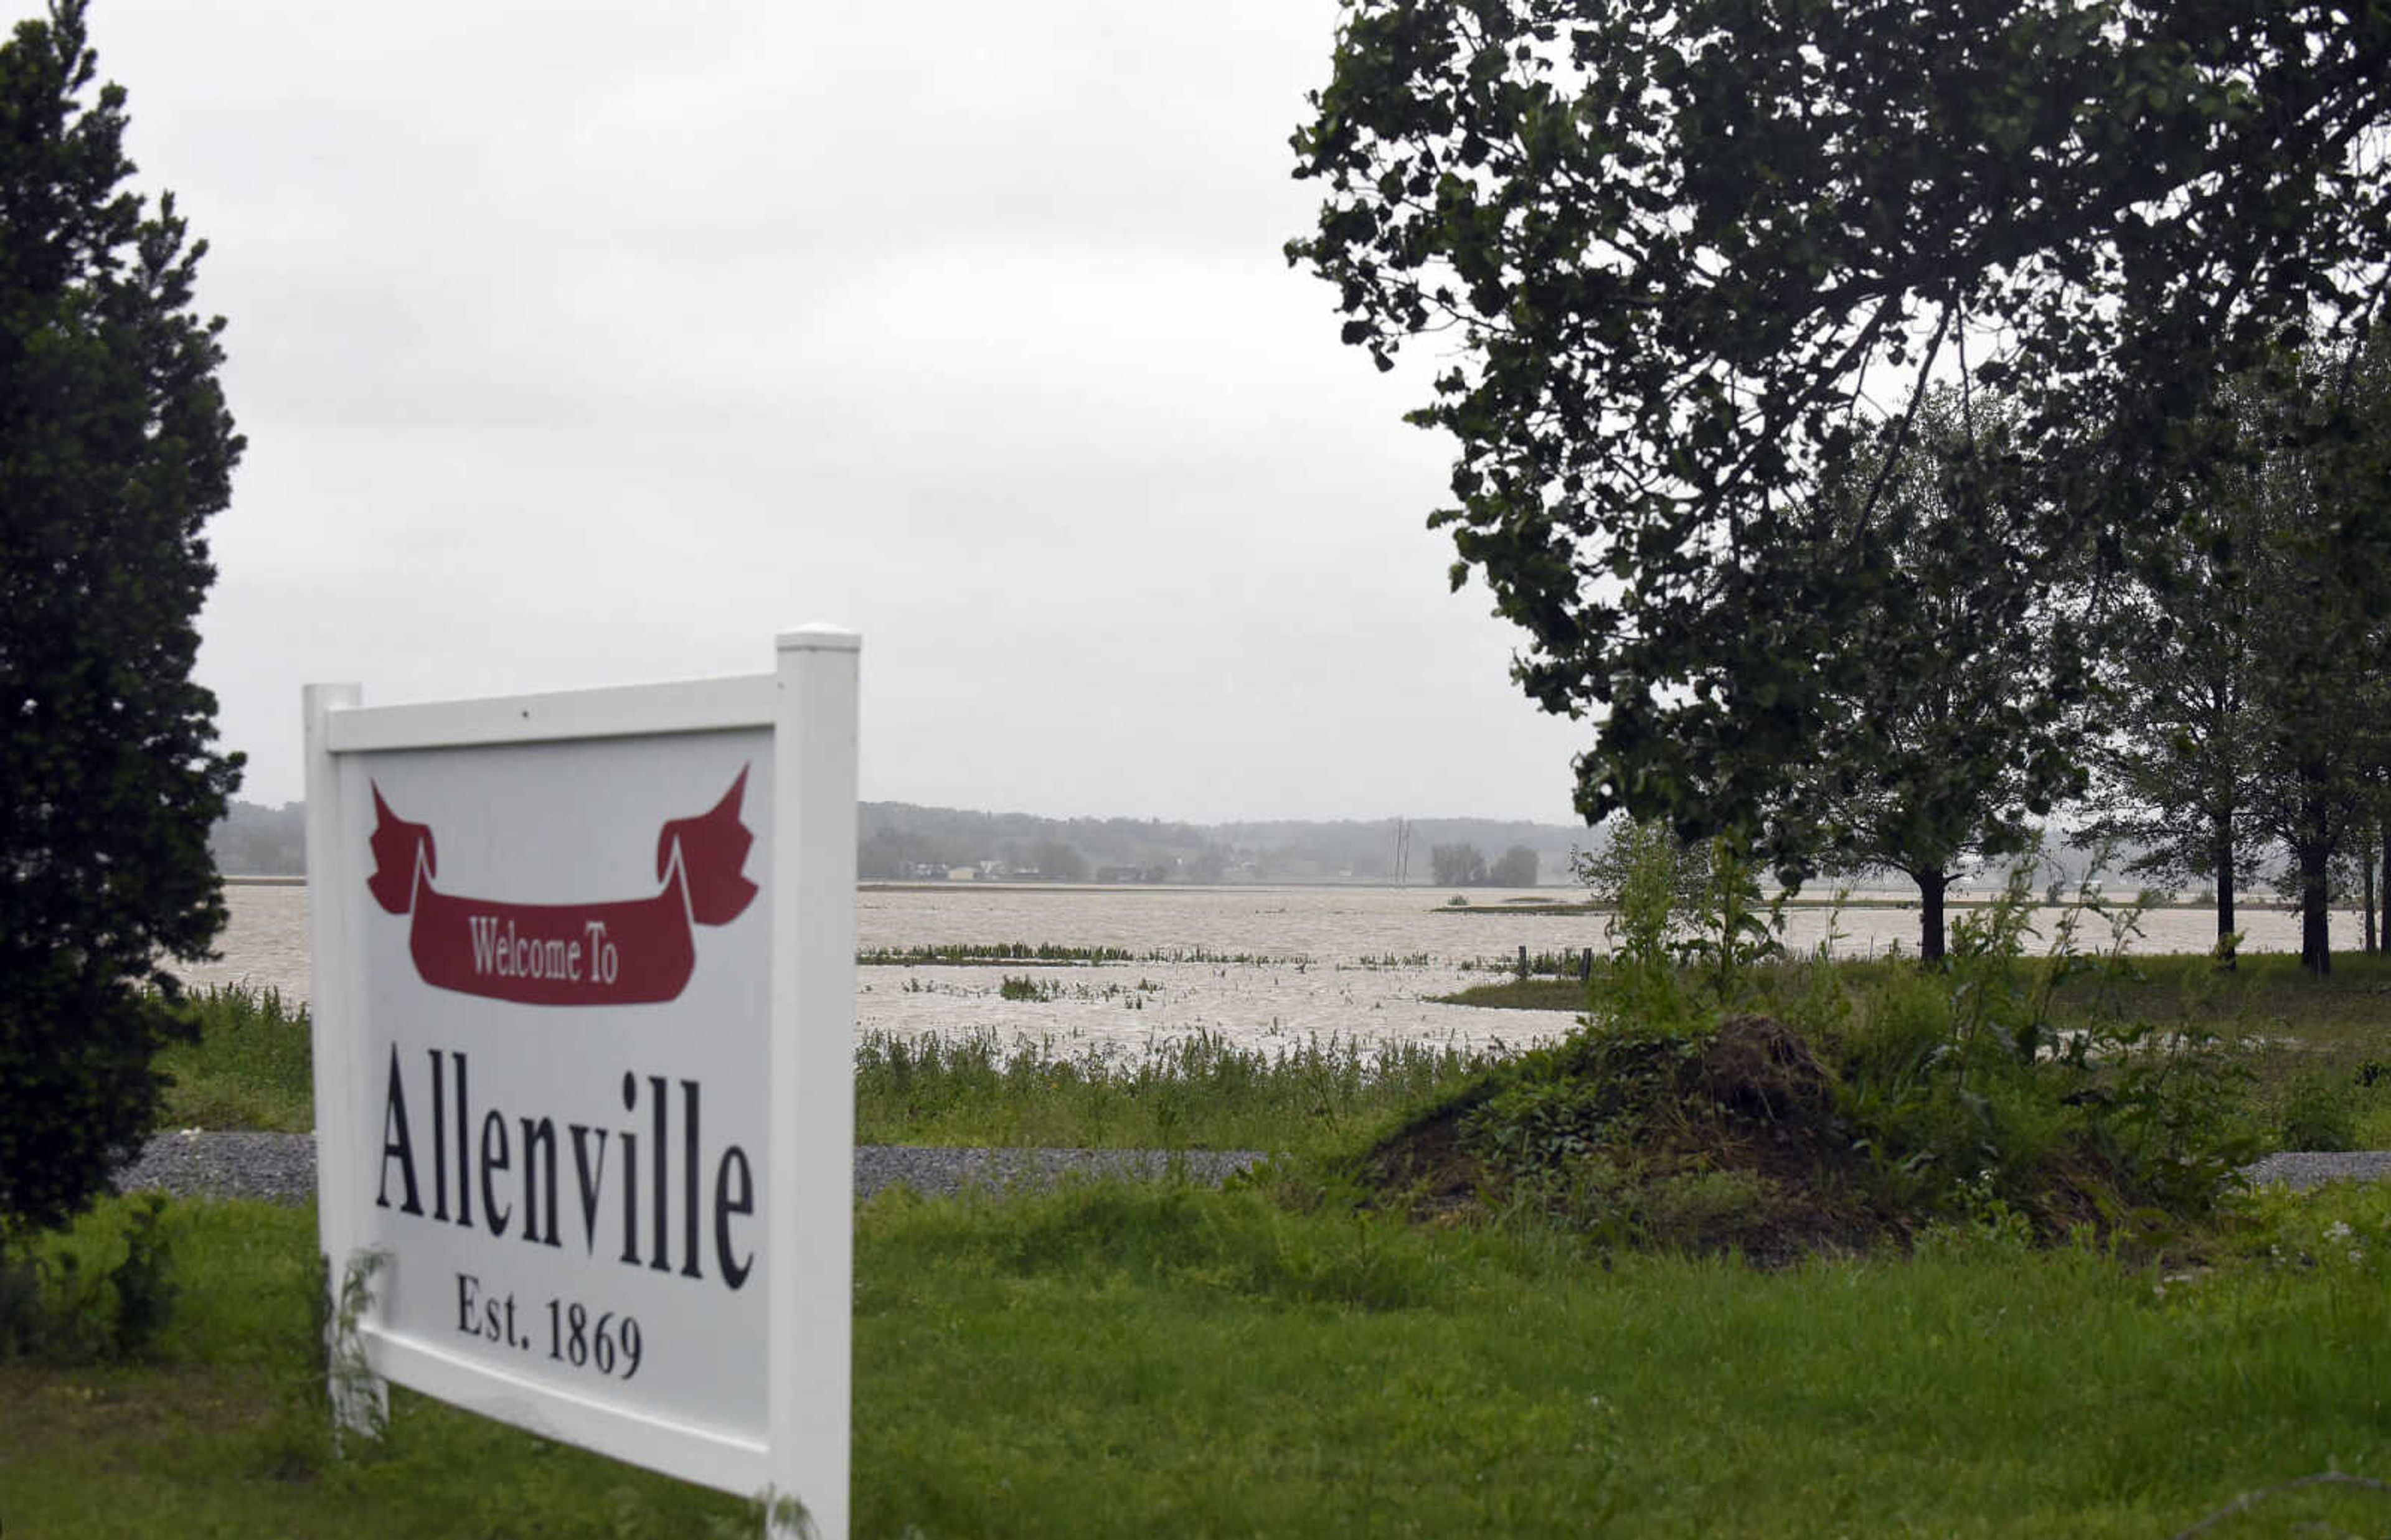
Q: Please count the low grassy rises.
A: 1